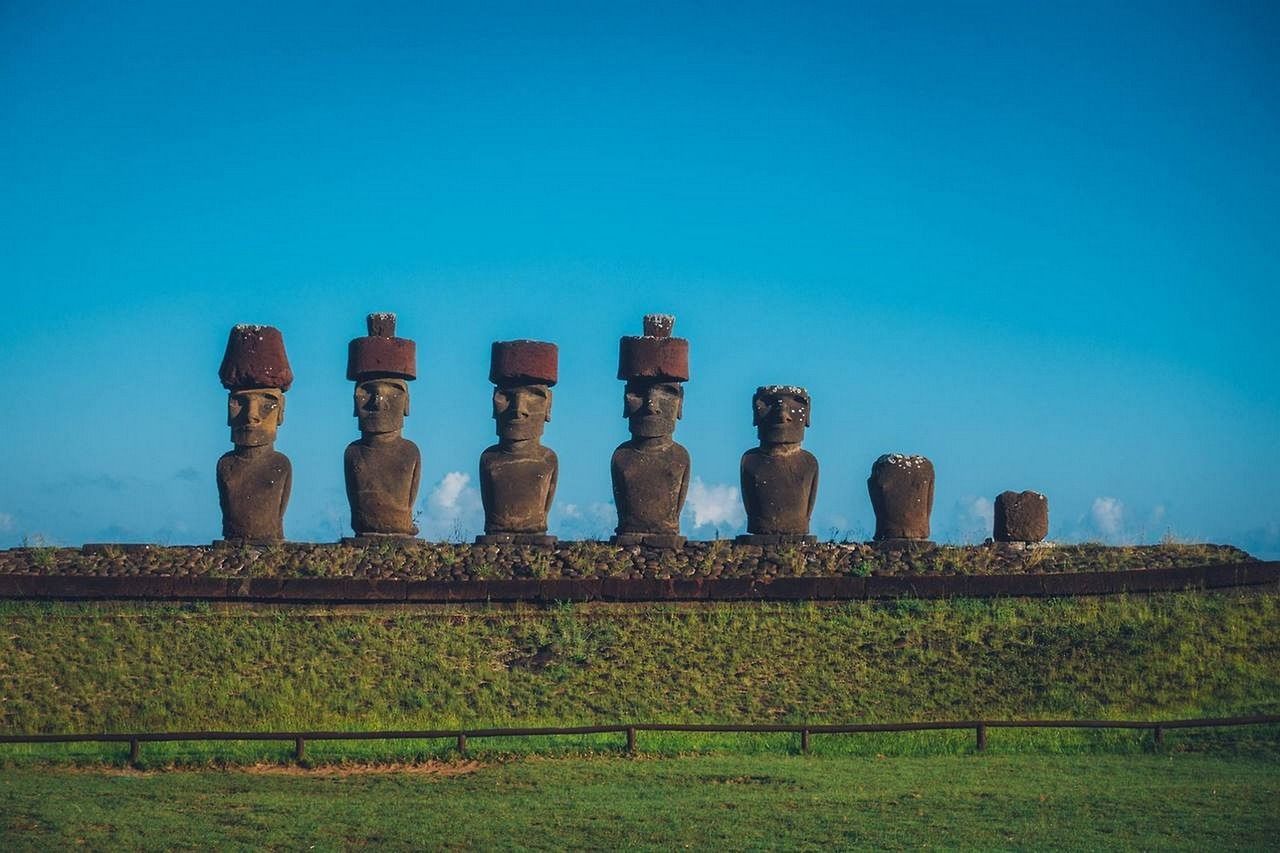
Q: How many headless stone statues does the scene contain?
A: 2